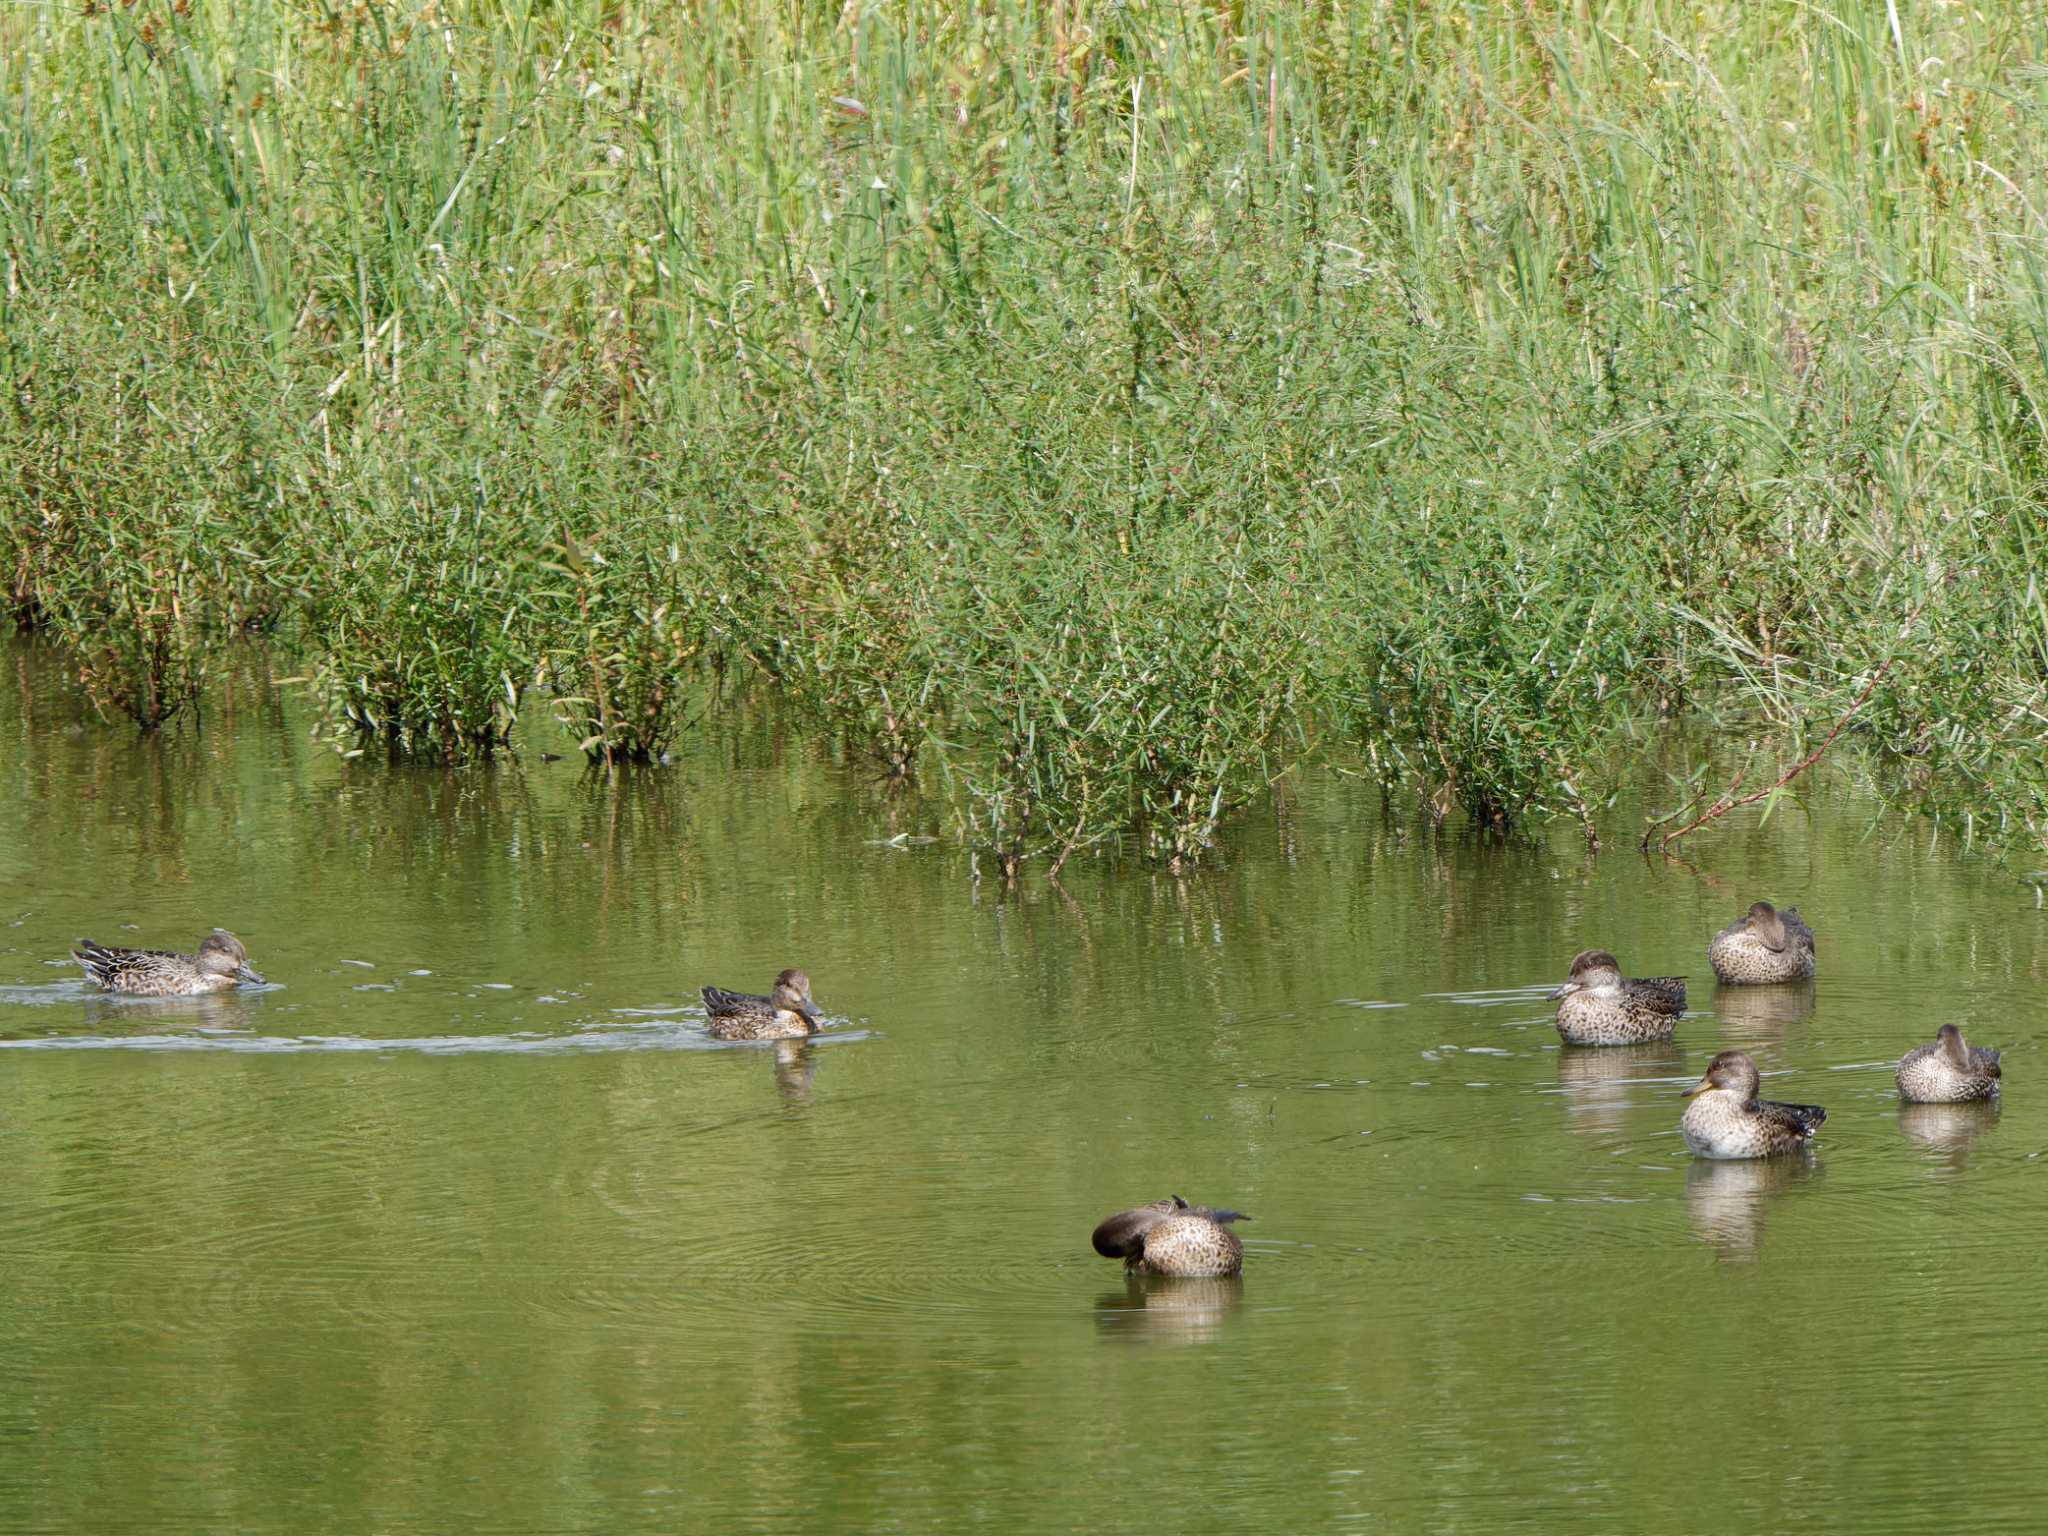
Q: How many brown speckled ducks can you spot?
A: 7